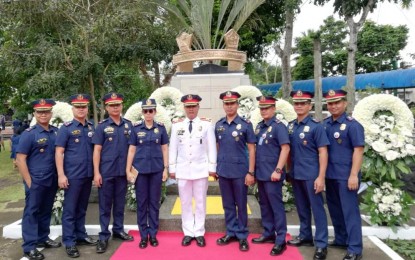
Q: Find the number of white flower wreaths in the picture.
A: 6